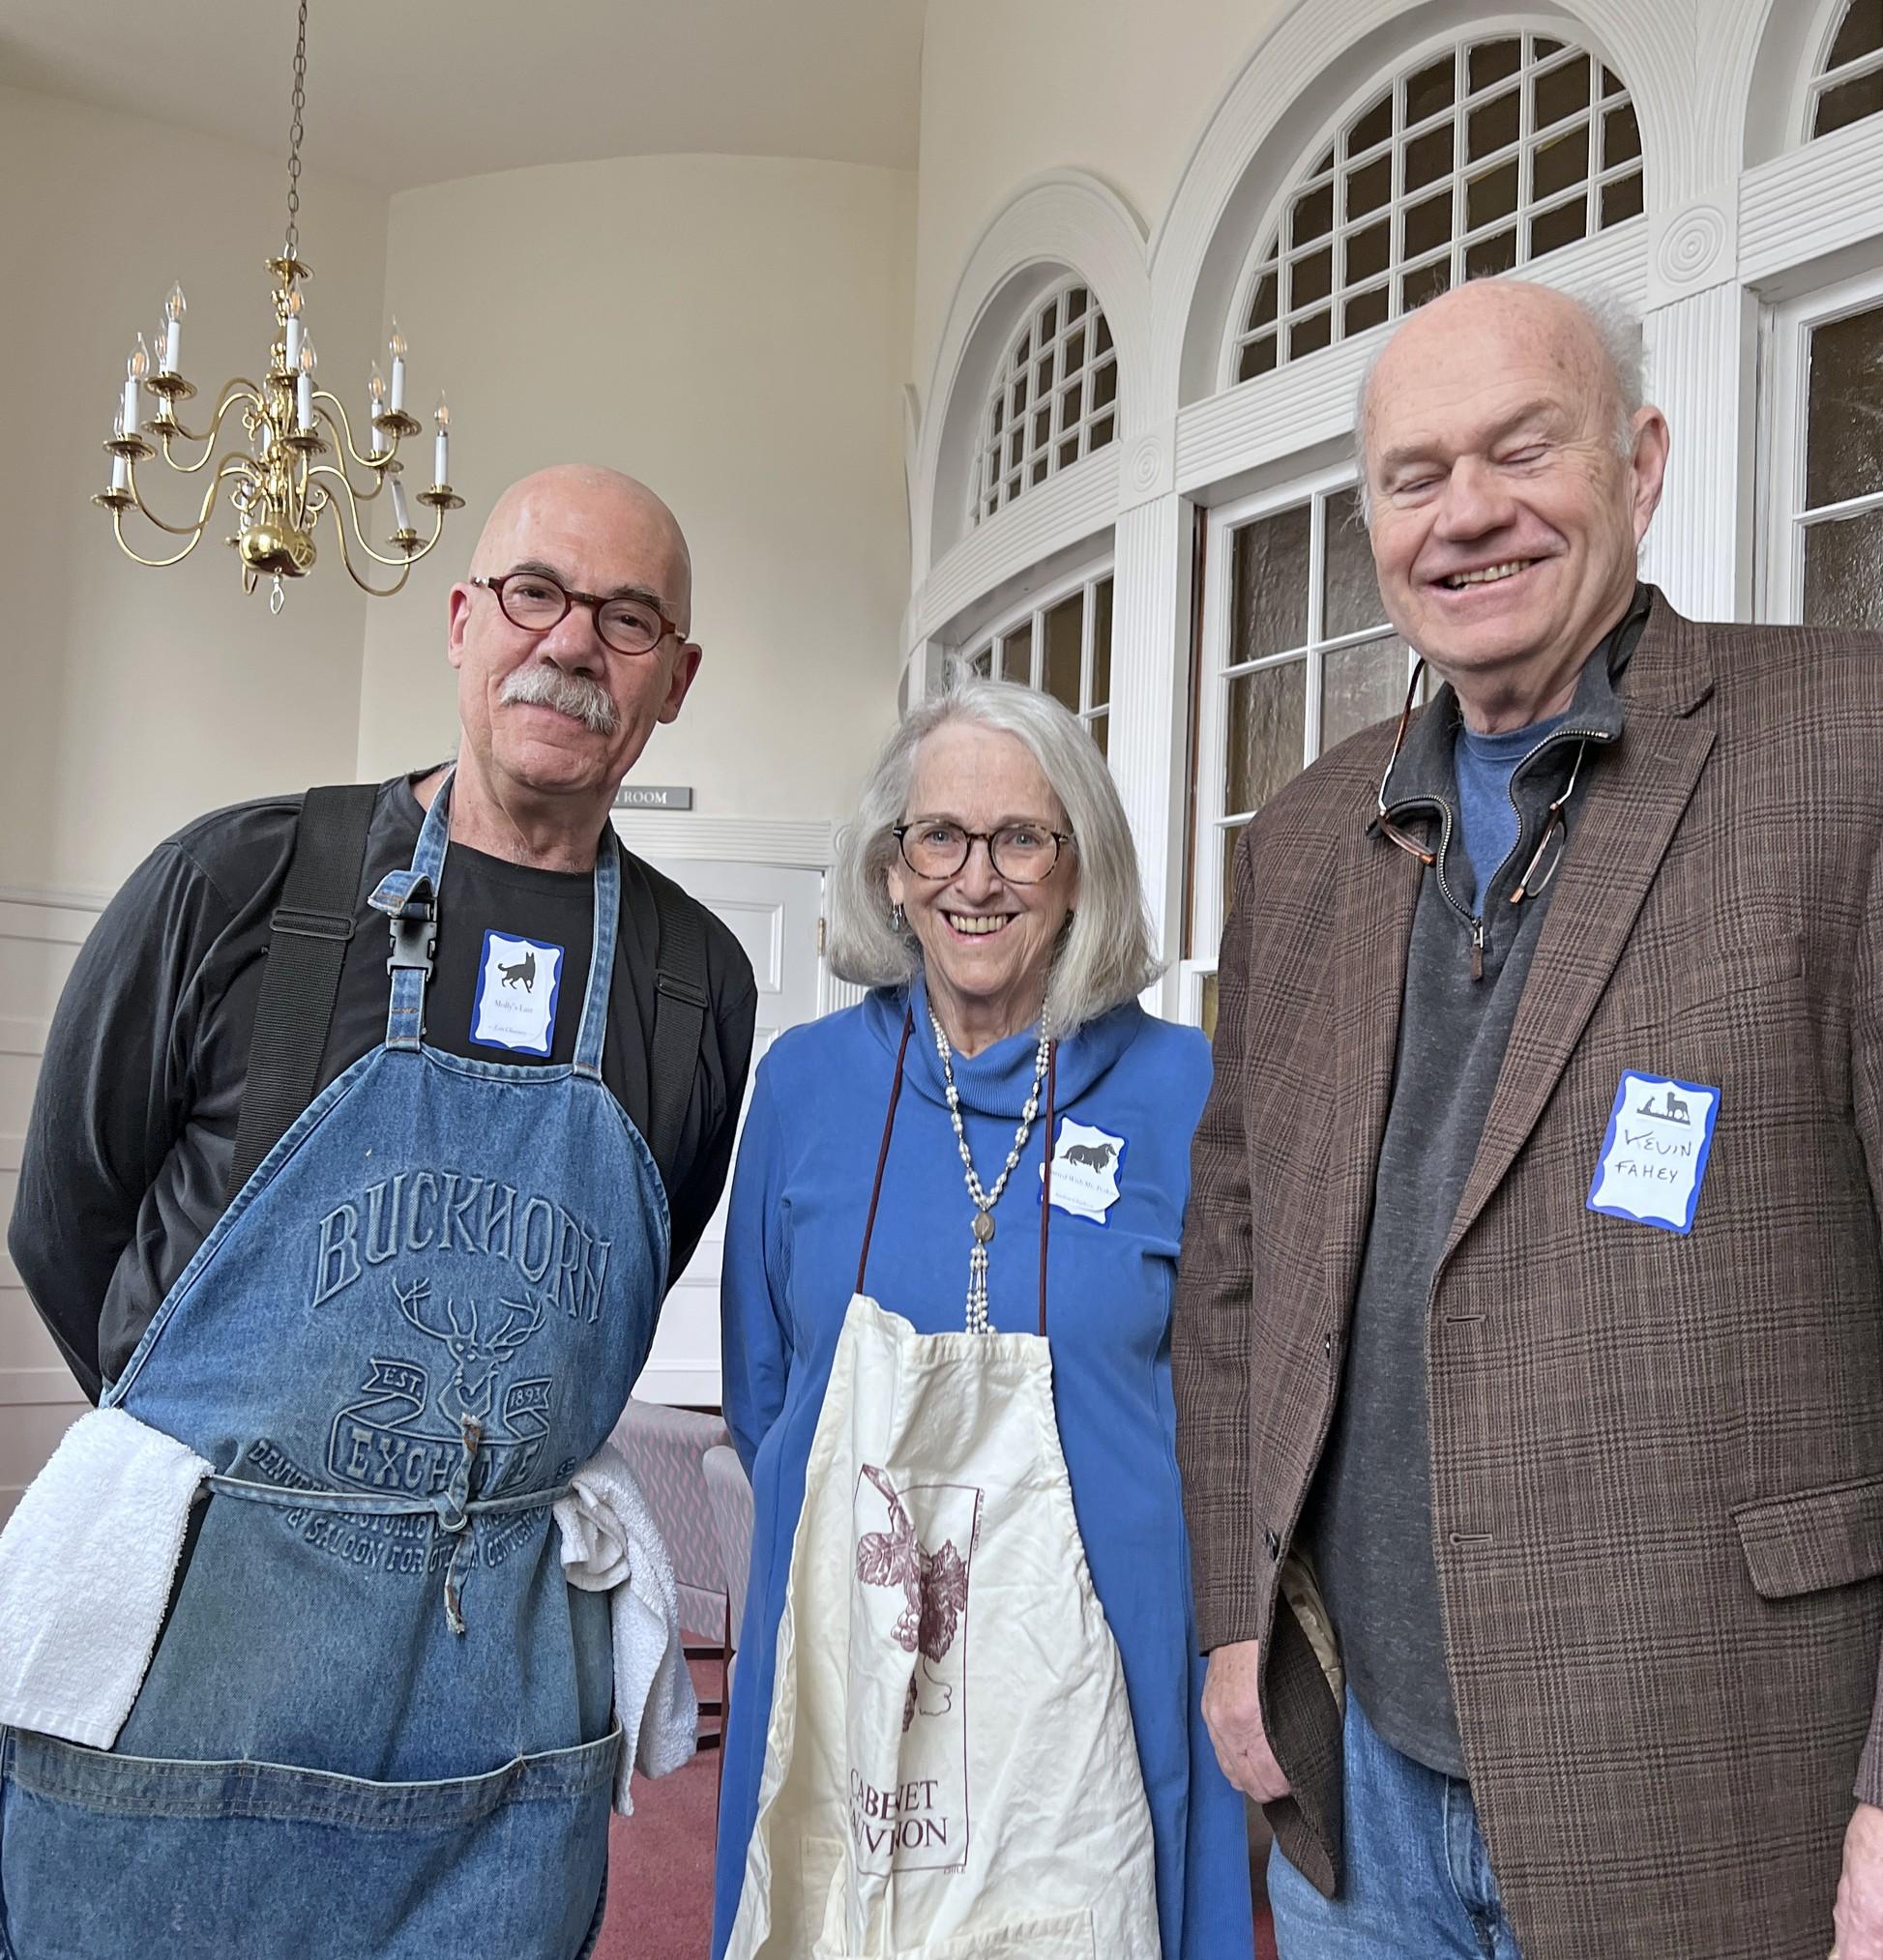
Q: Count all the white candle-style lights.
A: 12